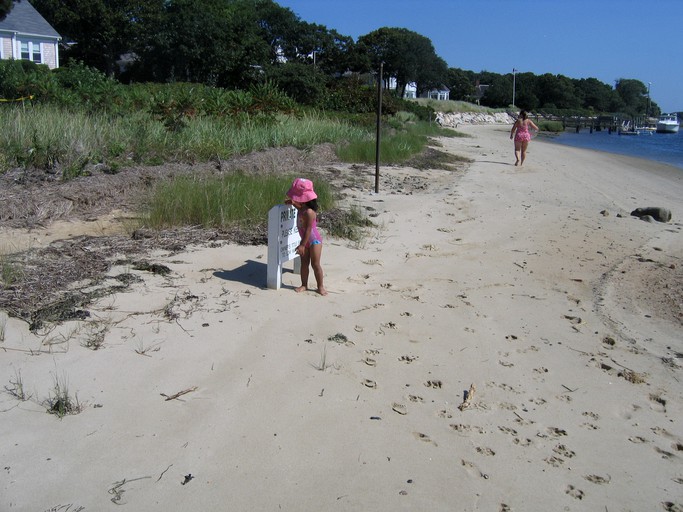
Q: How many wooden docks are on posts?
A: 1